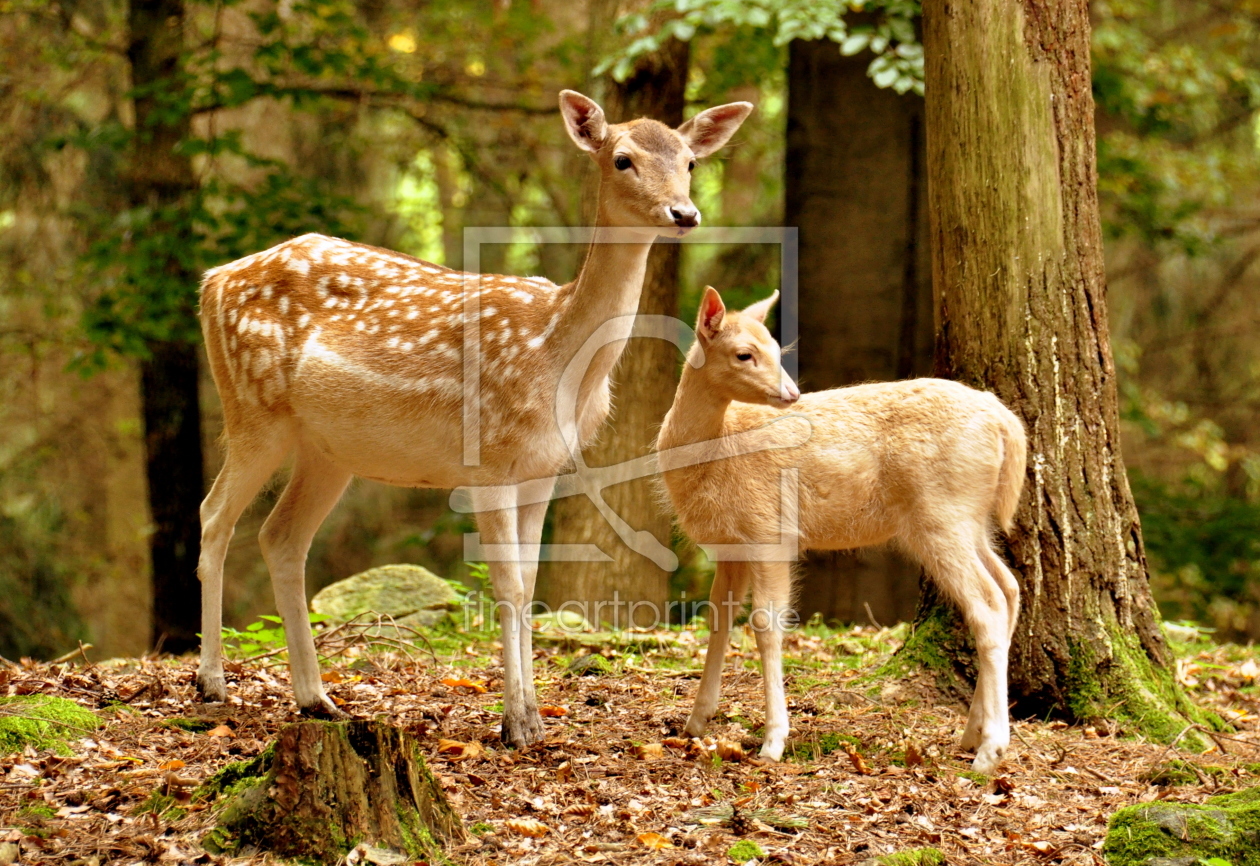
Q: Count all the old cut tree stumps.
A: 1